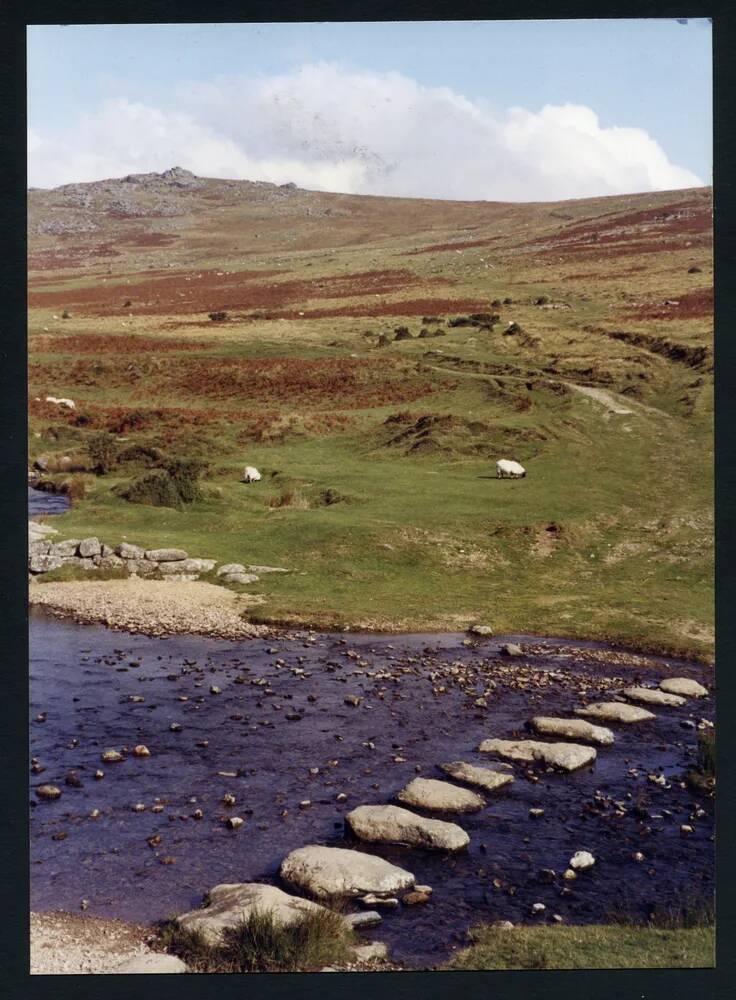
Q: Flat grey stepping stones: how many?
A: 10